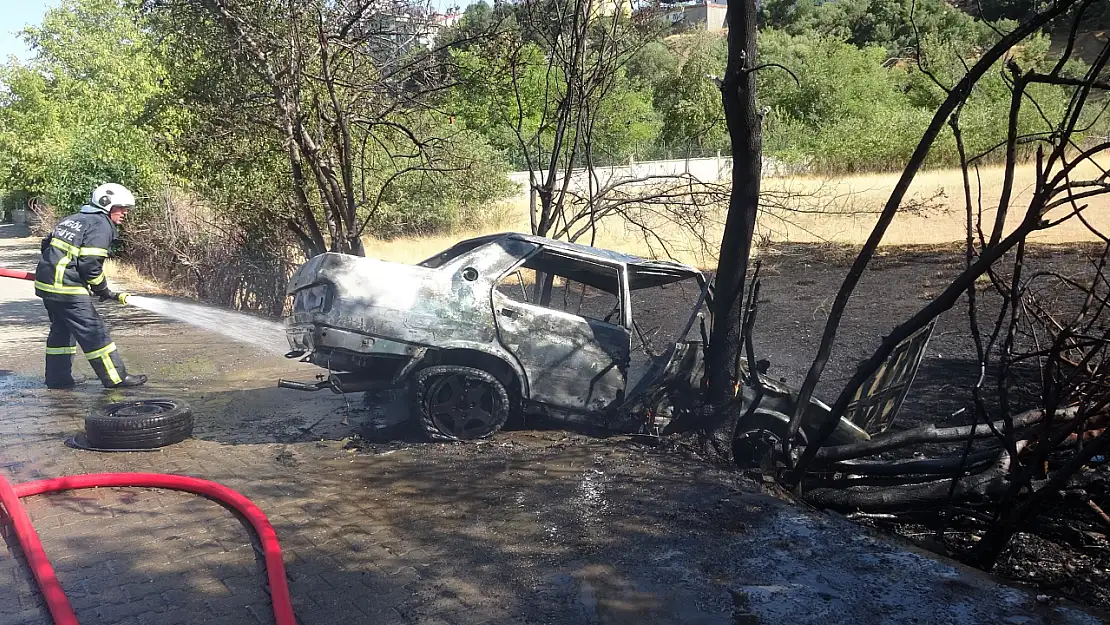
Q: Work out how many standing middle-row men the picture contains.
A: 1